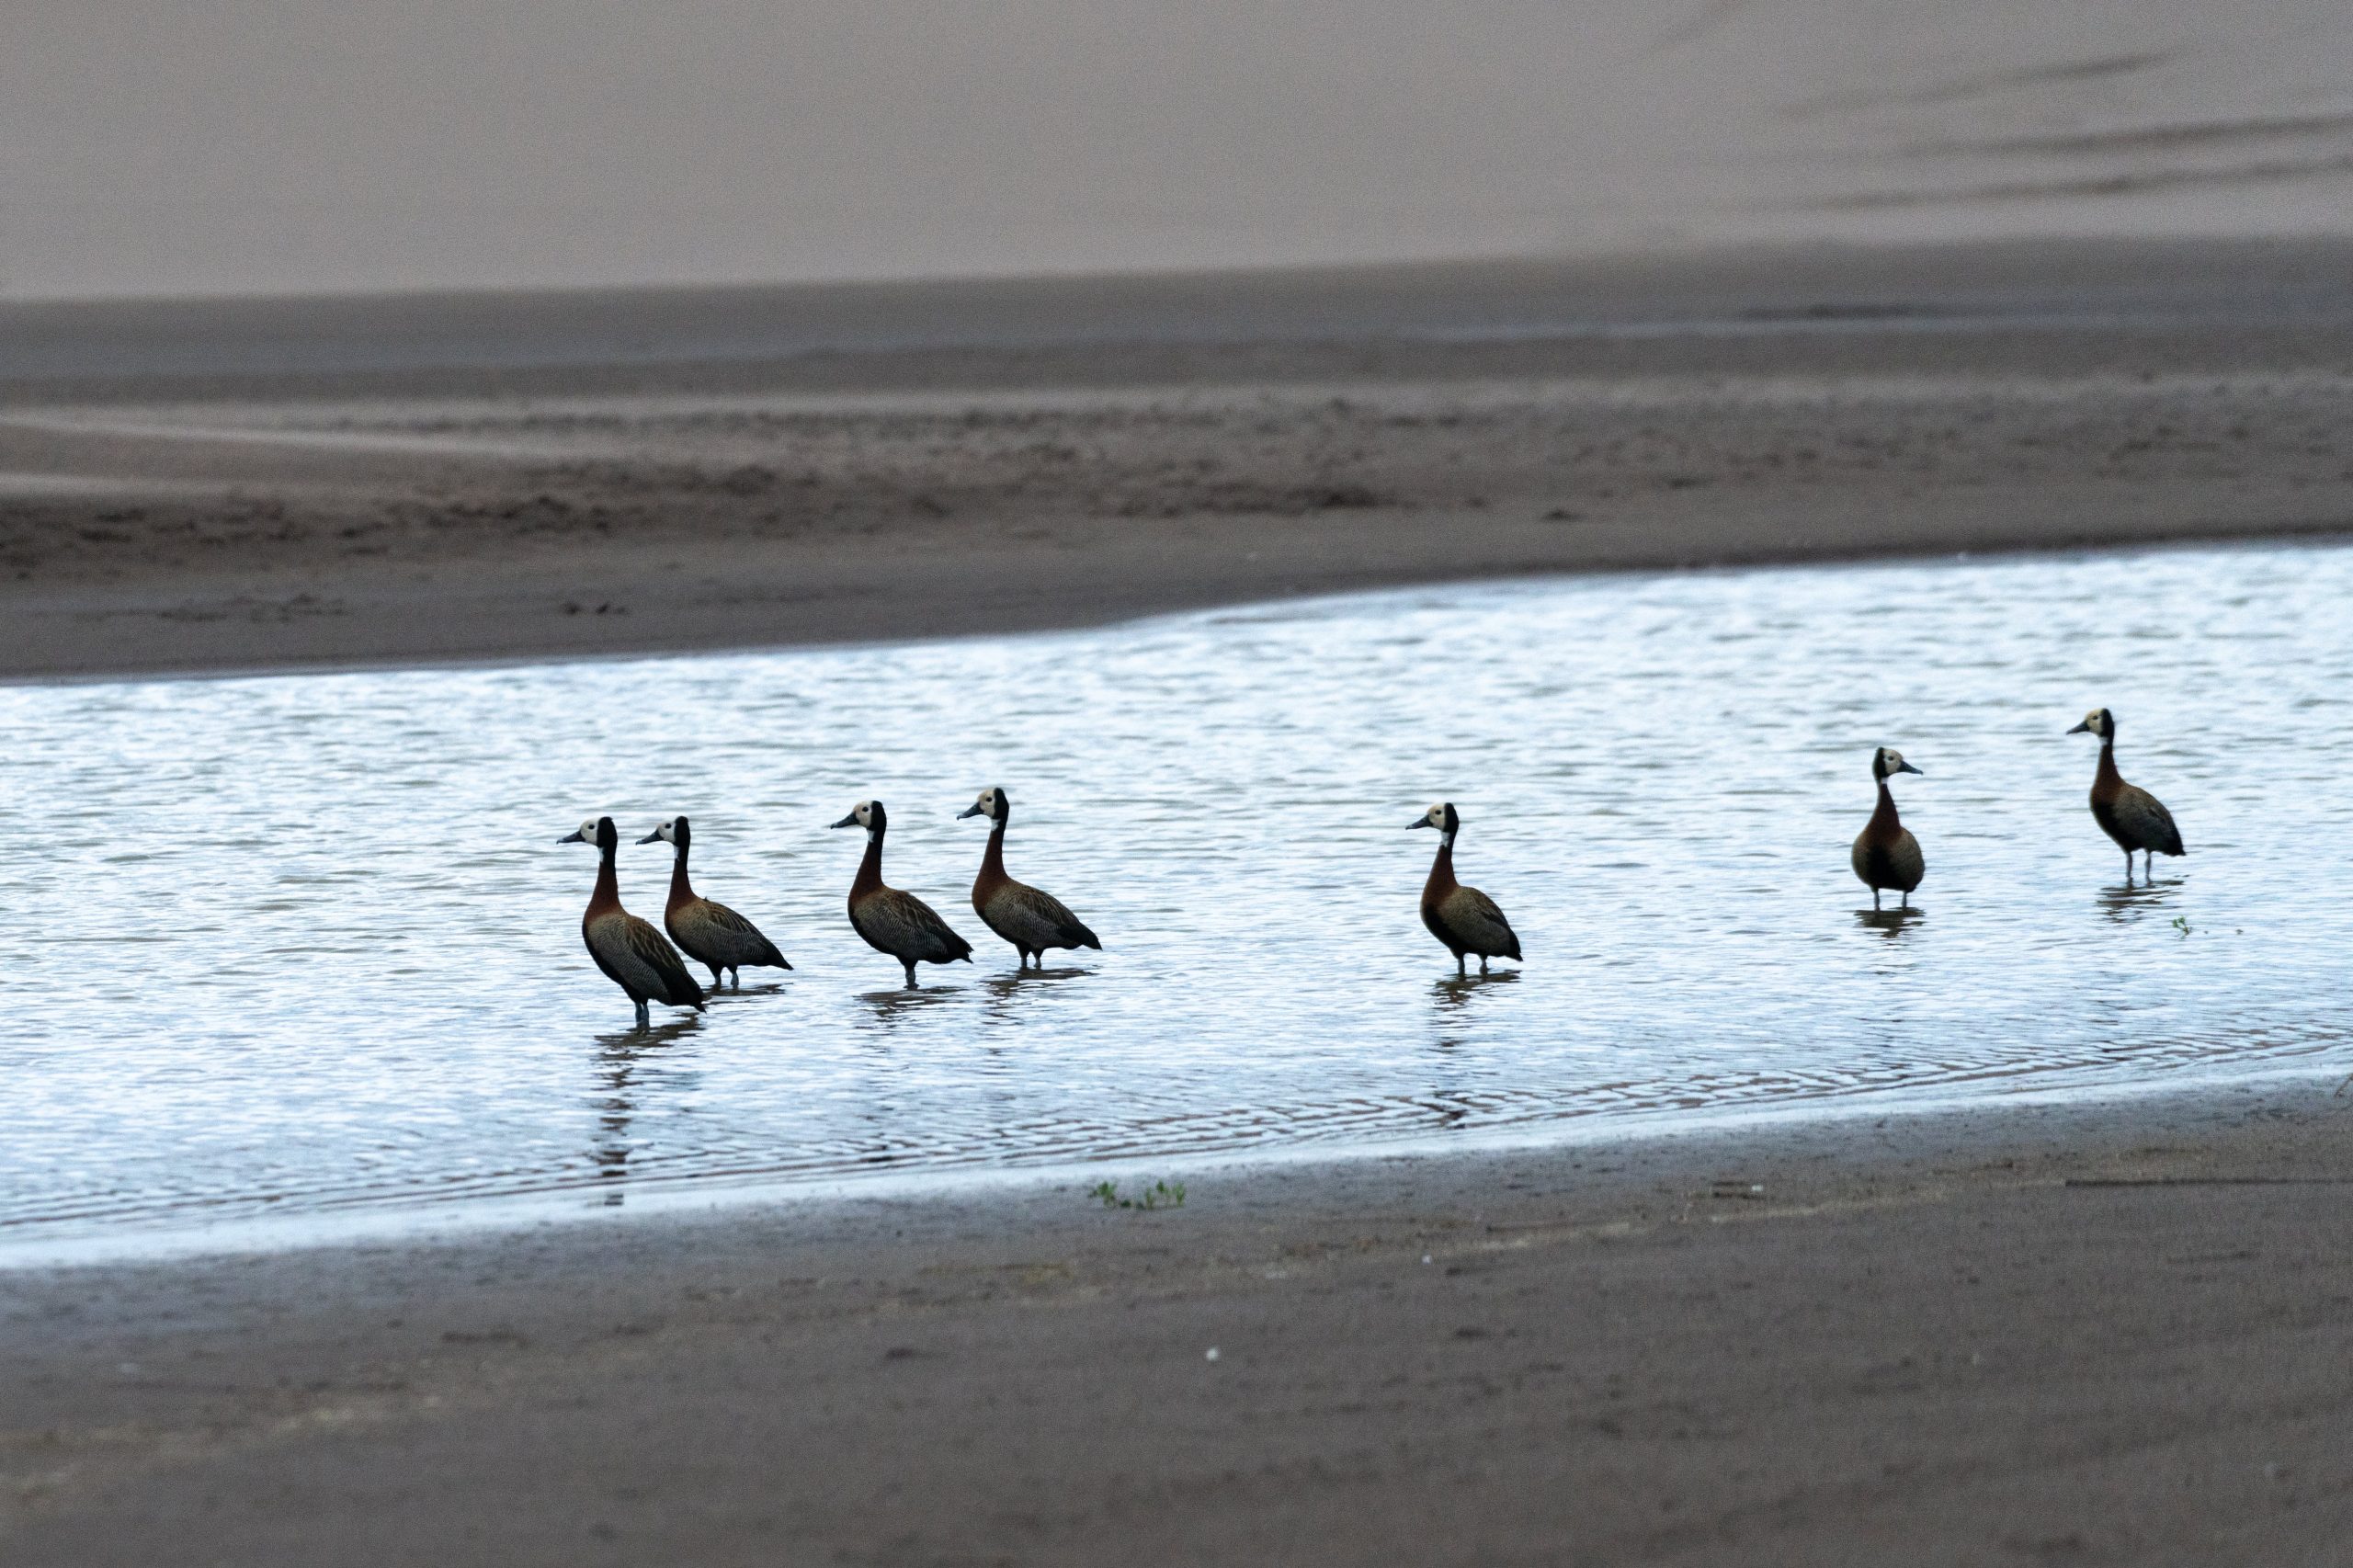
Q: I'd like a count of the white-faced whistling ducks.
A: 7